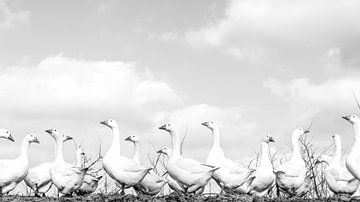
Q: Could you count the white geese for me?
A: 15